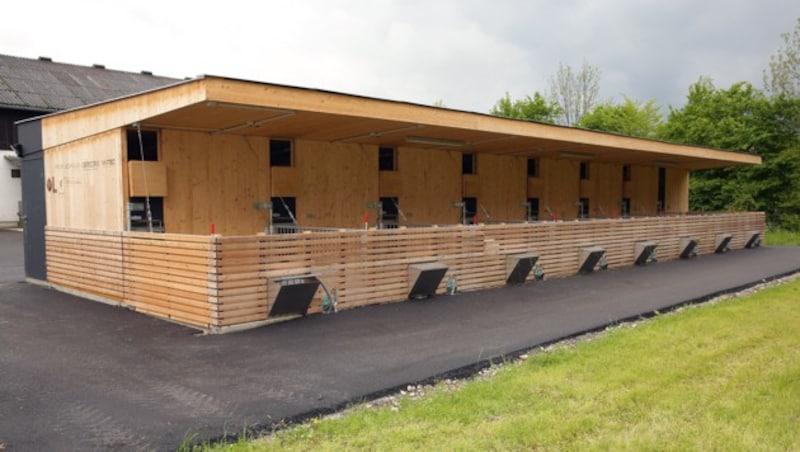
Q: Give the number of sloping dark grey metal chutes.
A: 8